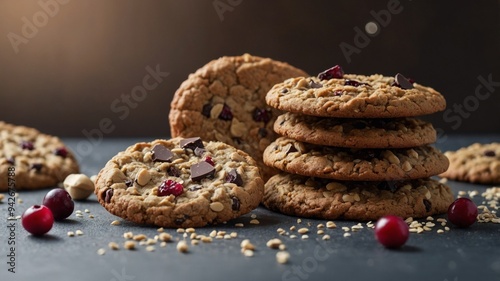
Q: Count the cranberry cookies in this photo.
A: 8